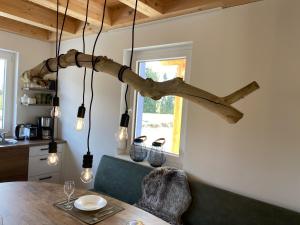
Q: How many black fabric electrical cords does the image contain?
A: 5